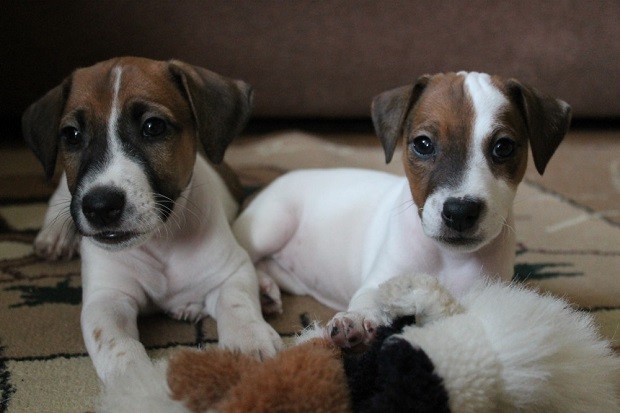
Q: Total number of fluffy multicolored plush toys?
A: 1